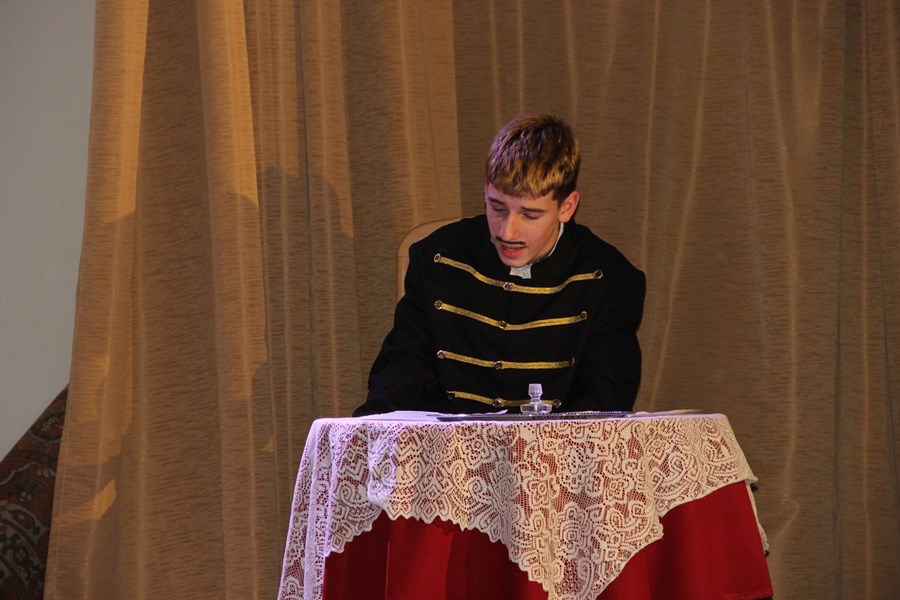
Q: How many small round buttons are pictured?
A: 12